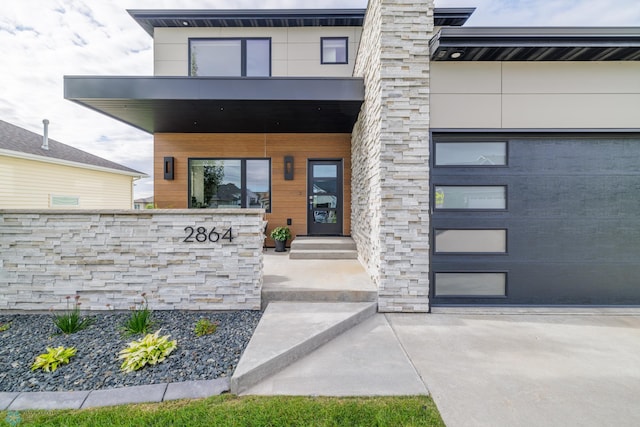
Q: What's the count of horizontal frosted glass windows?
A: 4